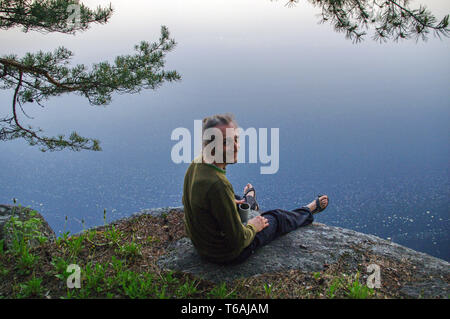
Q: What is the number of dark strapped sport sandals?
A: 2